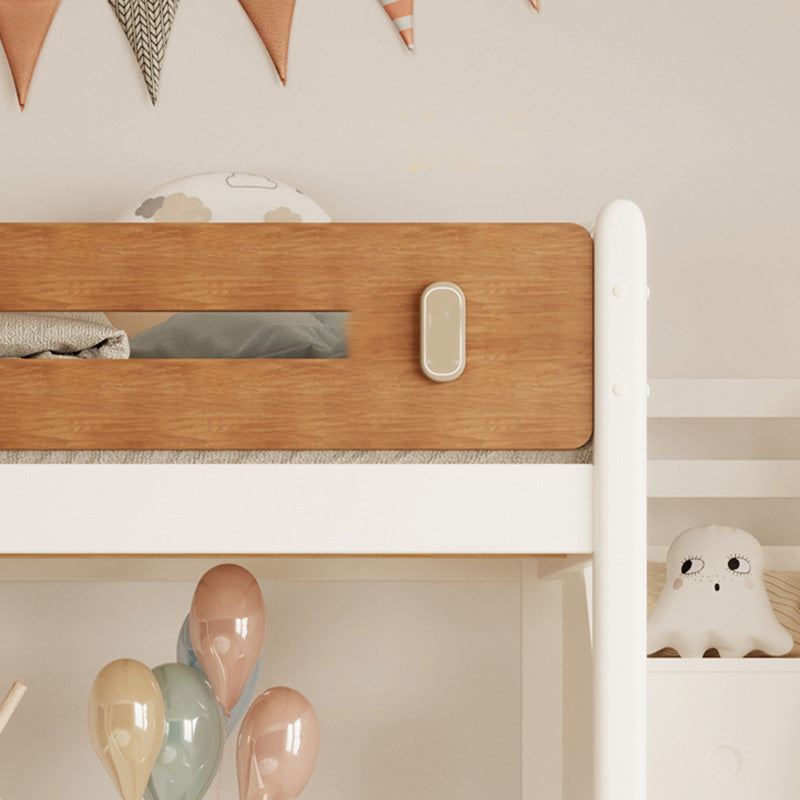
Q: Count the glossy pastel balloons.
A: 5